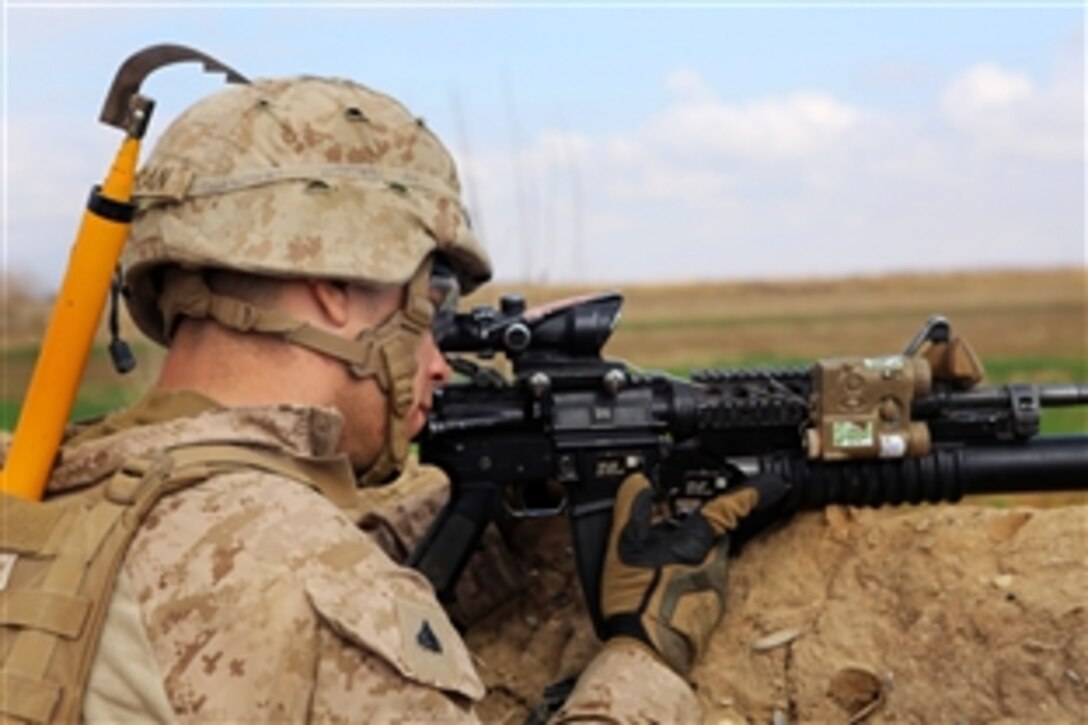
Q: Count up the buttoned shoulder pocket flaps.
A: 1